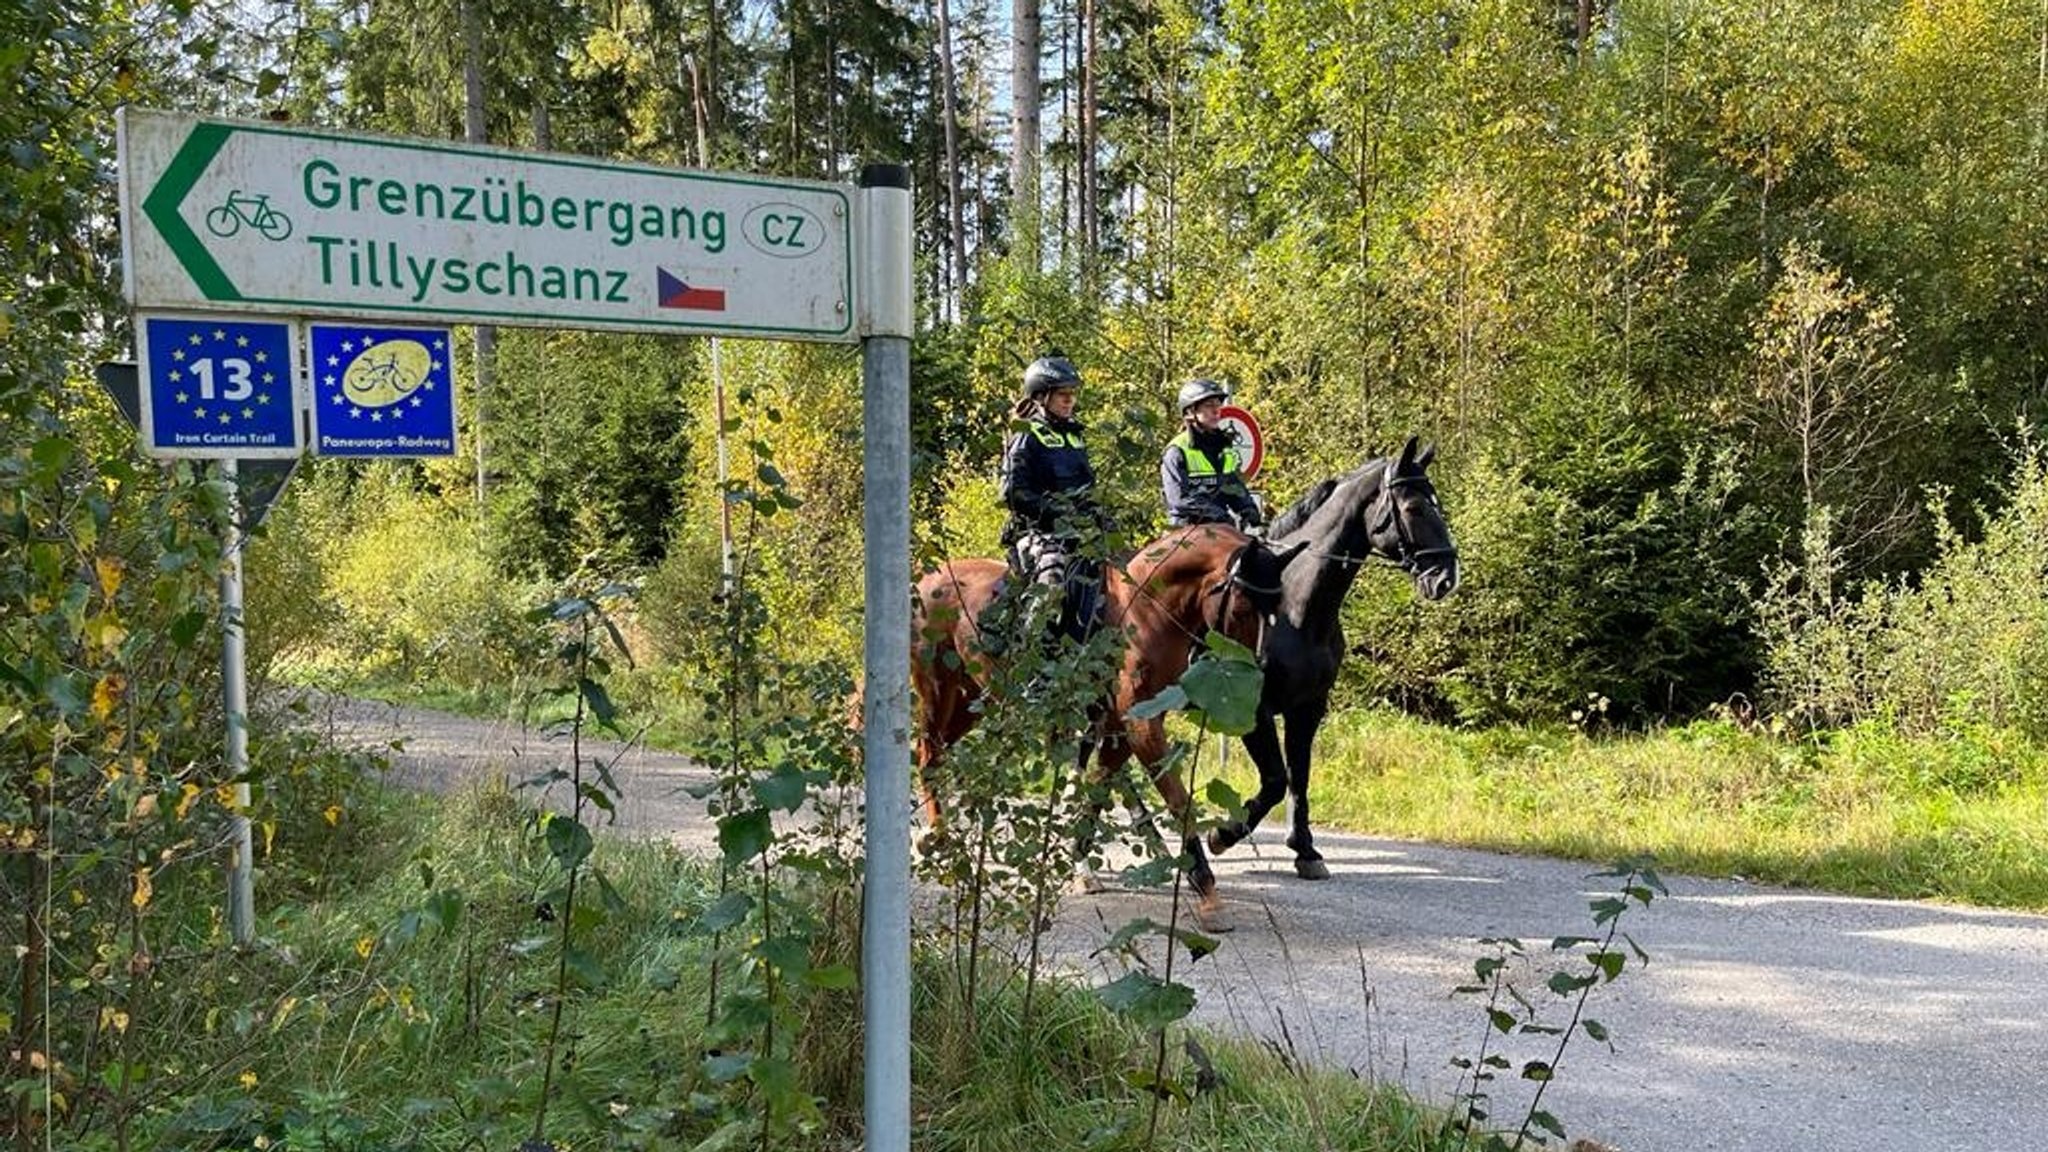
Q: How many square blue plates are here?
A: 2